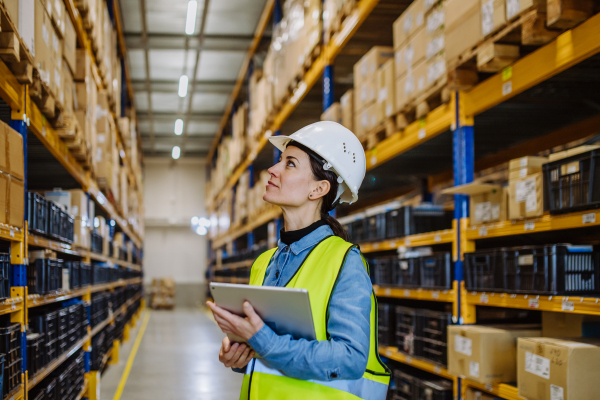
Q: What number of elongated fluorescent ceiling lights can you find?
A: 4